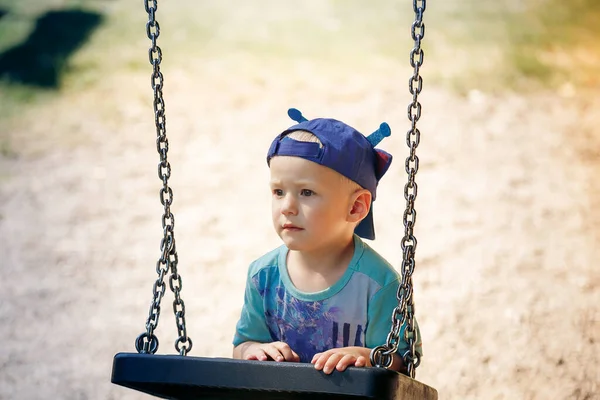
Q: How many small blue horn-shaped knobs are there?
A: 2